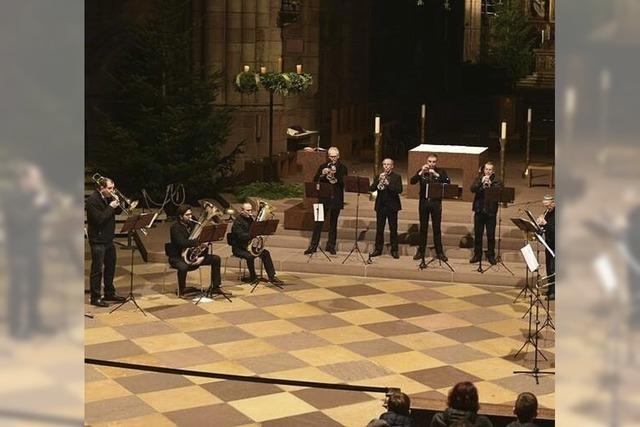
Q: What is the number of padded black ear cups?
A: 0